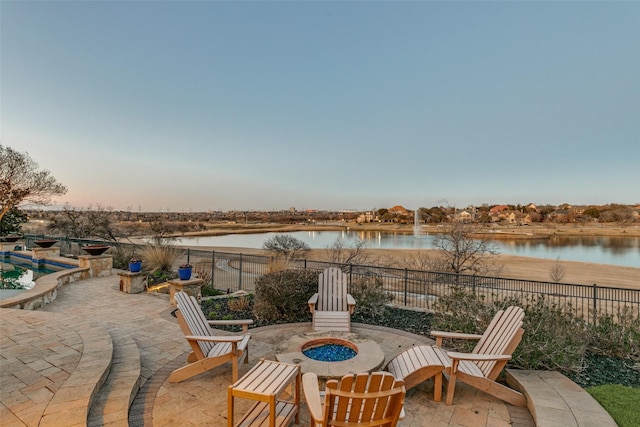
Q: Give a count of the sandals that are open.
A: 0